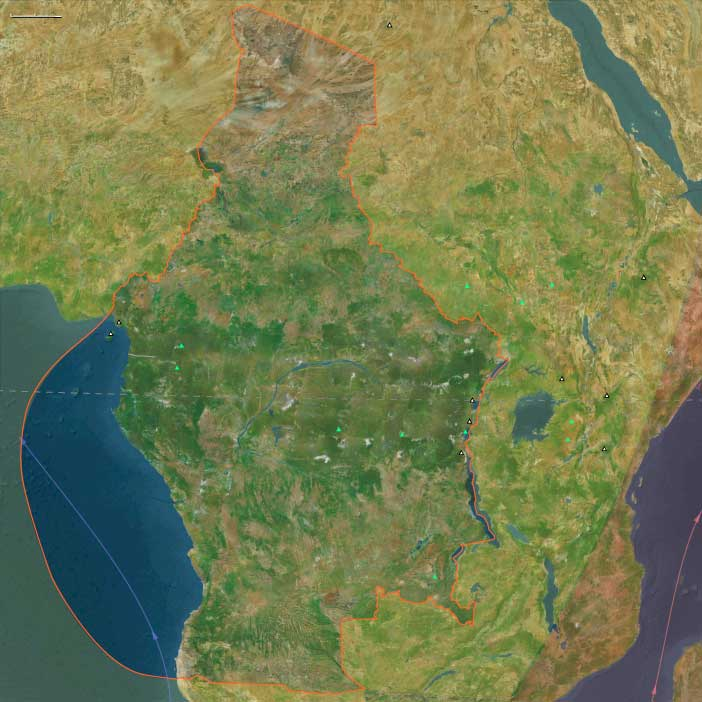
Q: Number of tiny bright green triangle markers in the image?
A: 11